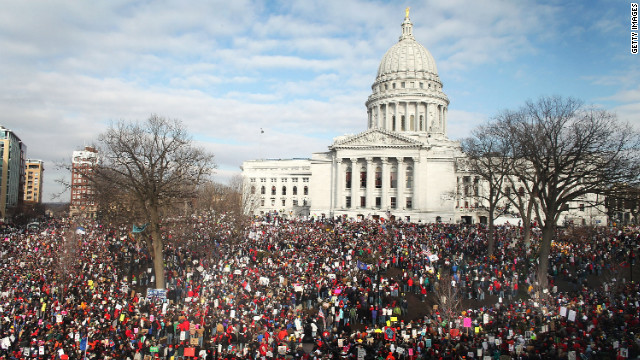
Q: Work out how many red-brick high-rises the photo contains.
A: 1